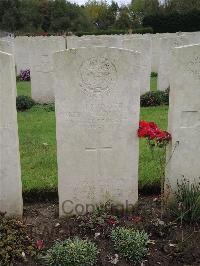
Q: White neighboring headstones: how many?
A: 2